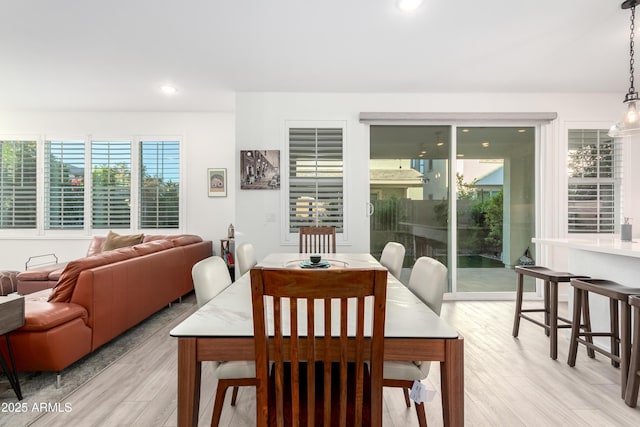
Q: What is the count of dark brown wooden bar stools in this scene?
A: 3